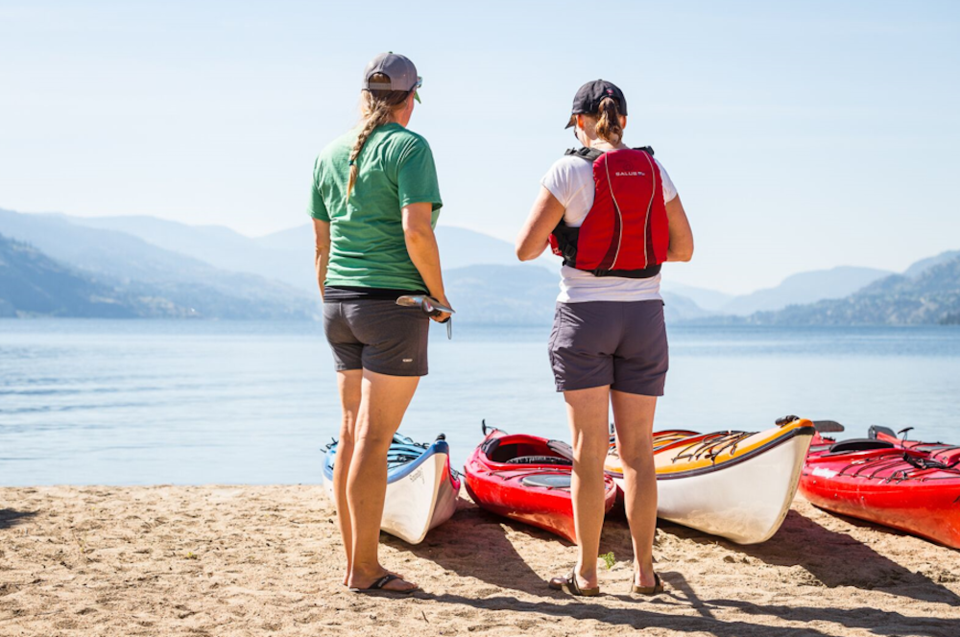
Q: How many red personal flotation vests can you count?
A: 1